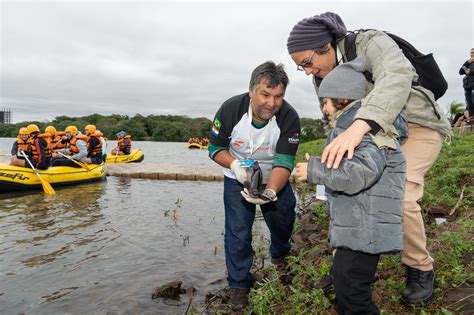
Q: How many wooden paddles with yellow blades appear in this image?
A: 2